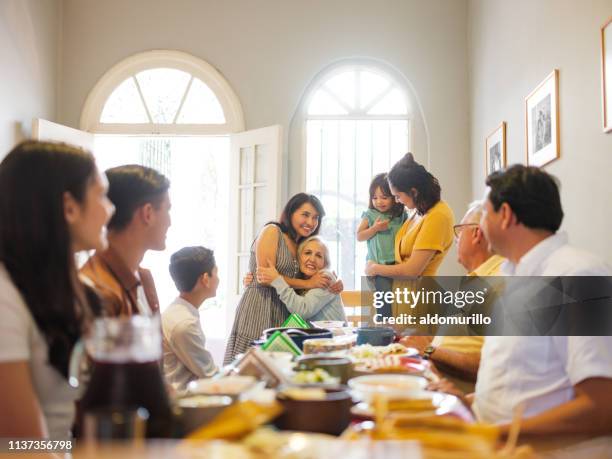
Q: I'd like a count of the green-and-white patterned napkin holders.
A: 2